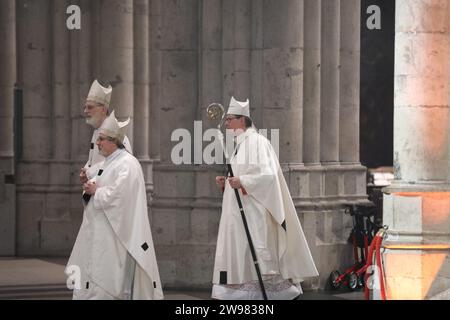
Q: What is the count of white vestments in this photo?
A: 3